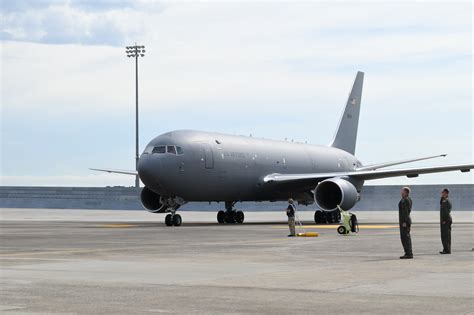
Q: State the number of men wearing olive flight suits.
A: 2